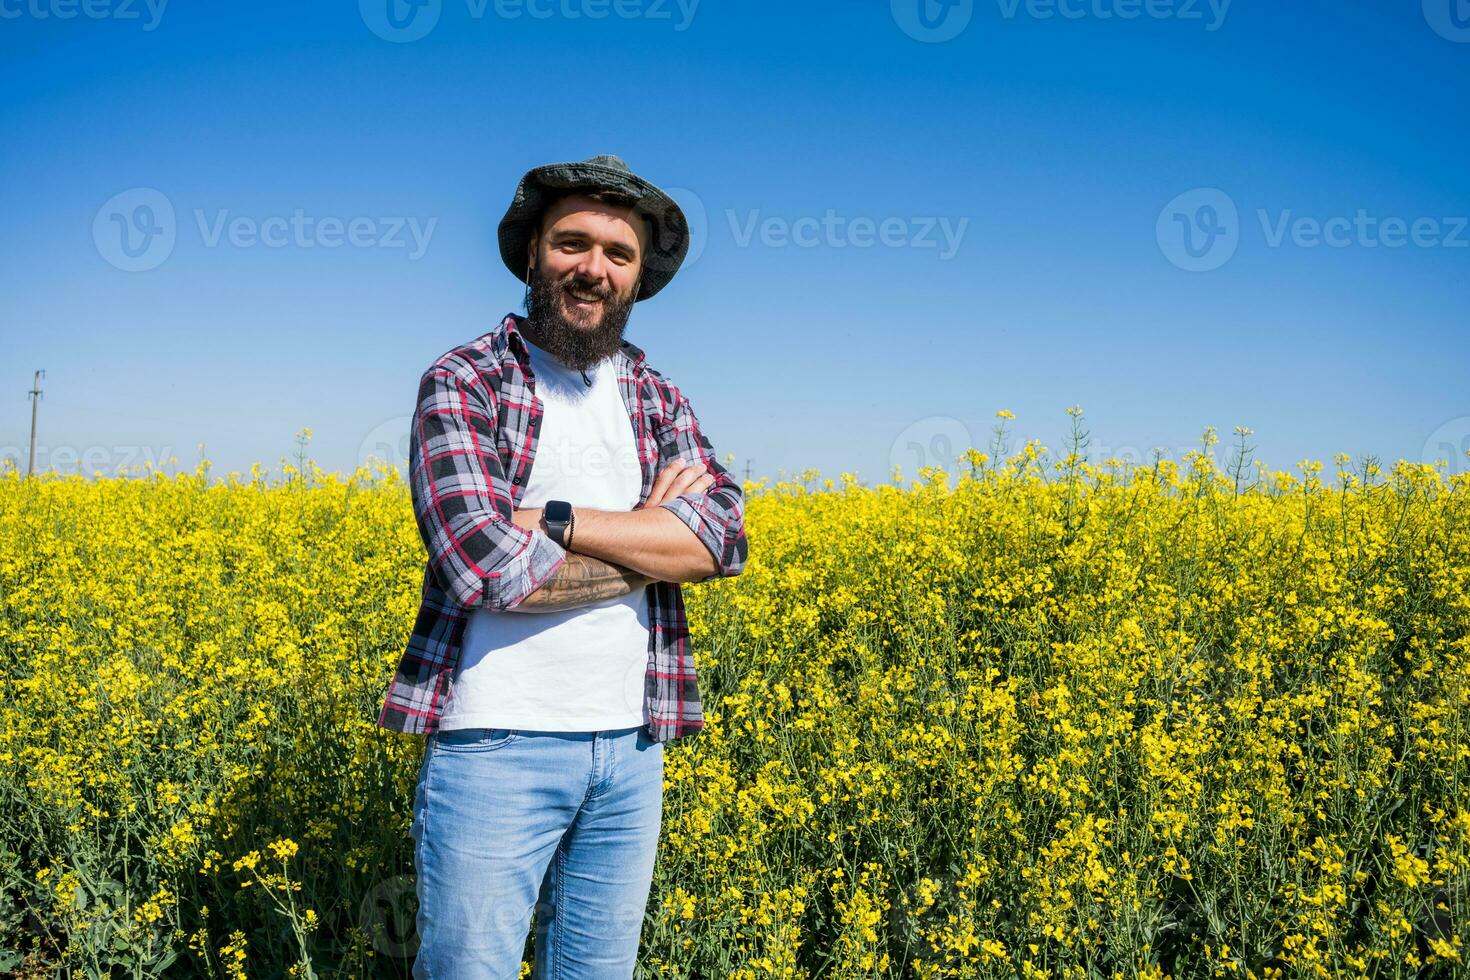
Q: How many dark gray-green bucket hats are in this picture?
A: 1